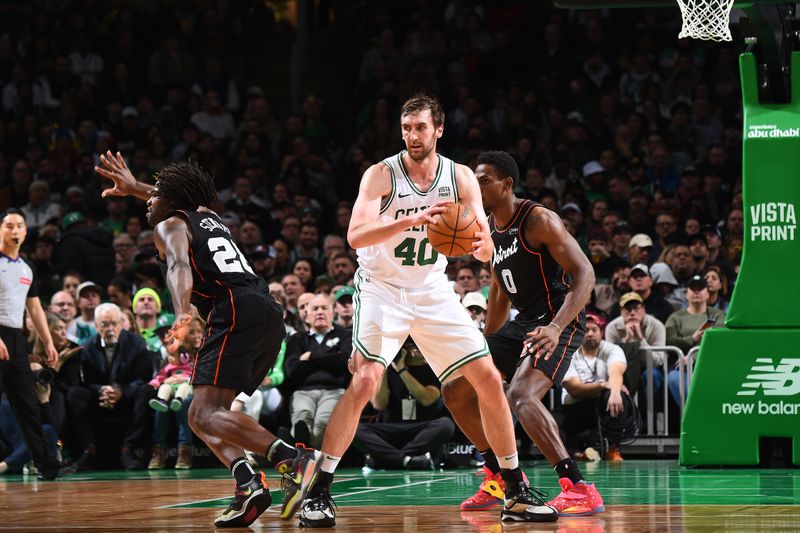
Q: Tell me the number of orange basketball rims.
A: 0